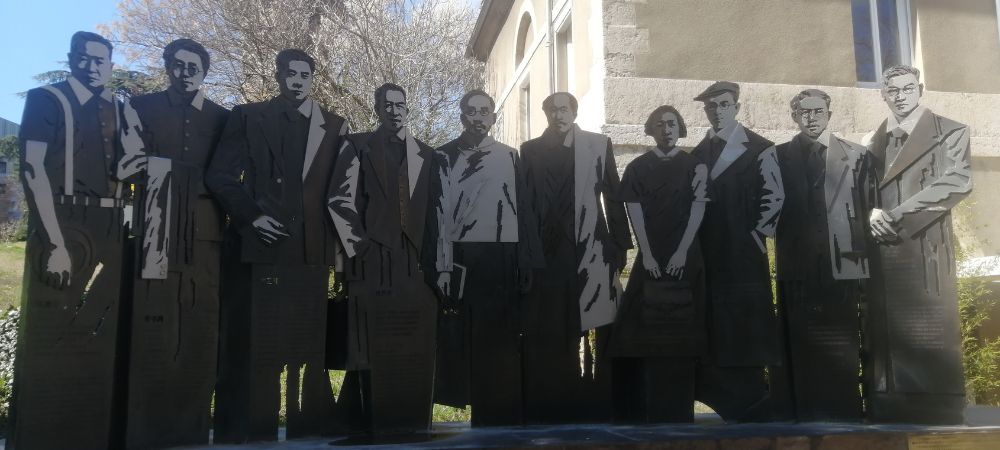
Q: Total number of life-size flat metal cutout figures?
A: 10